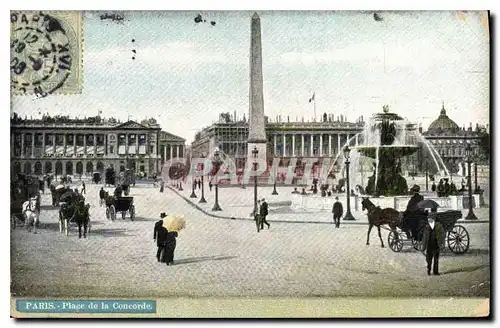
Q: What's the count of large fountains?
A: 1